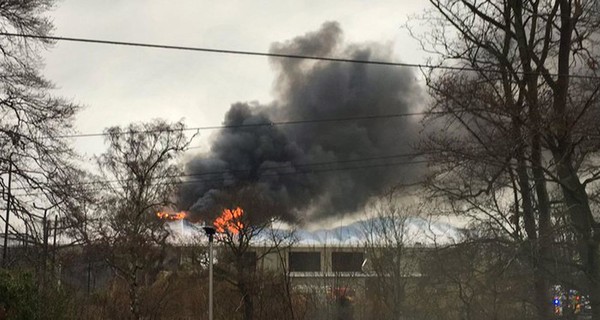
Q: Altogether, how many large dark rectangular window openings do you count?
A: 2